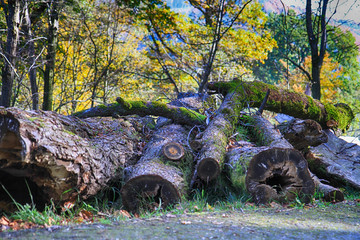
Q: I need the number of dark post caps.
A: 0